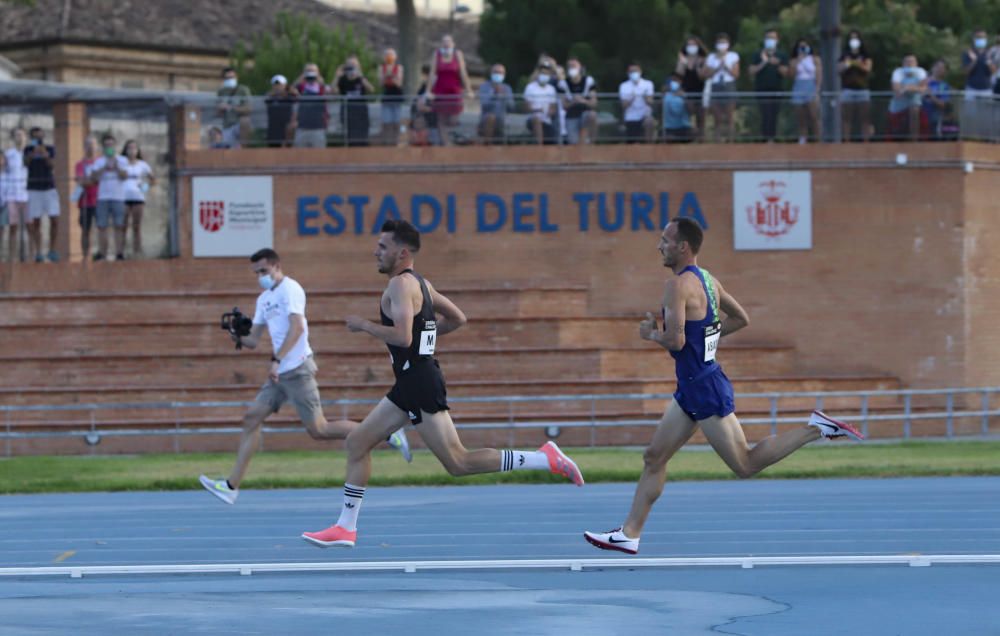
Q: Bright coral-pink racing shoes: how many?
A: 2